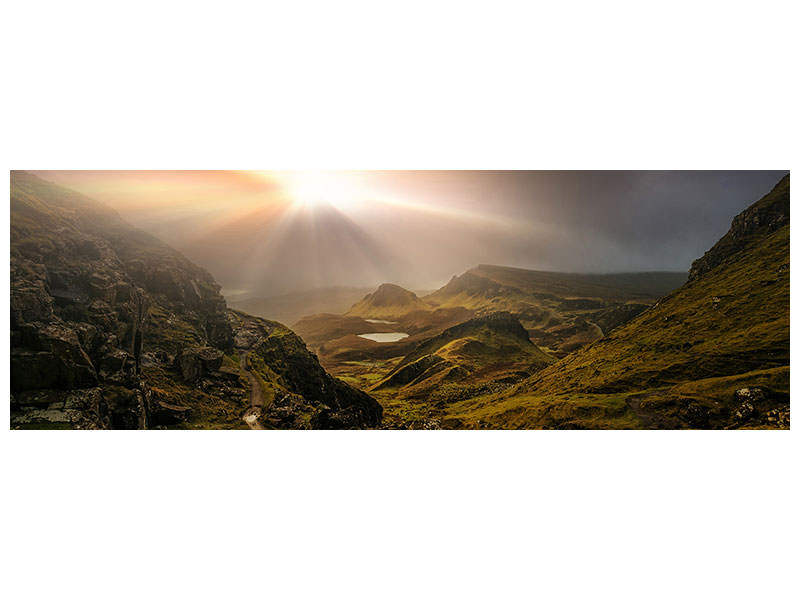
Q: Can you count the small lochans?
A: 2